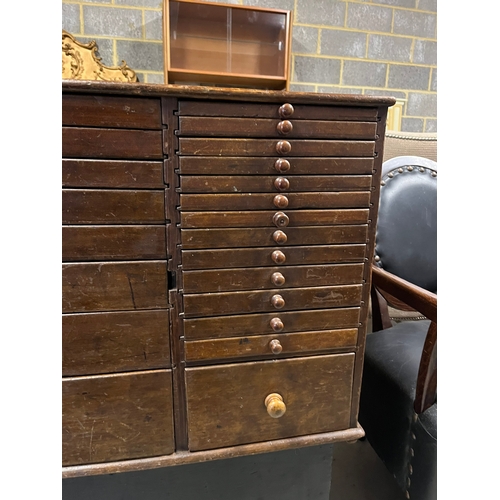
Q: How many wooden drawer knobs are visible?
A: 14